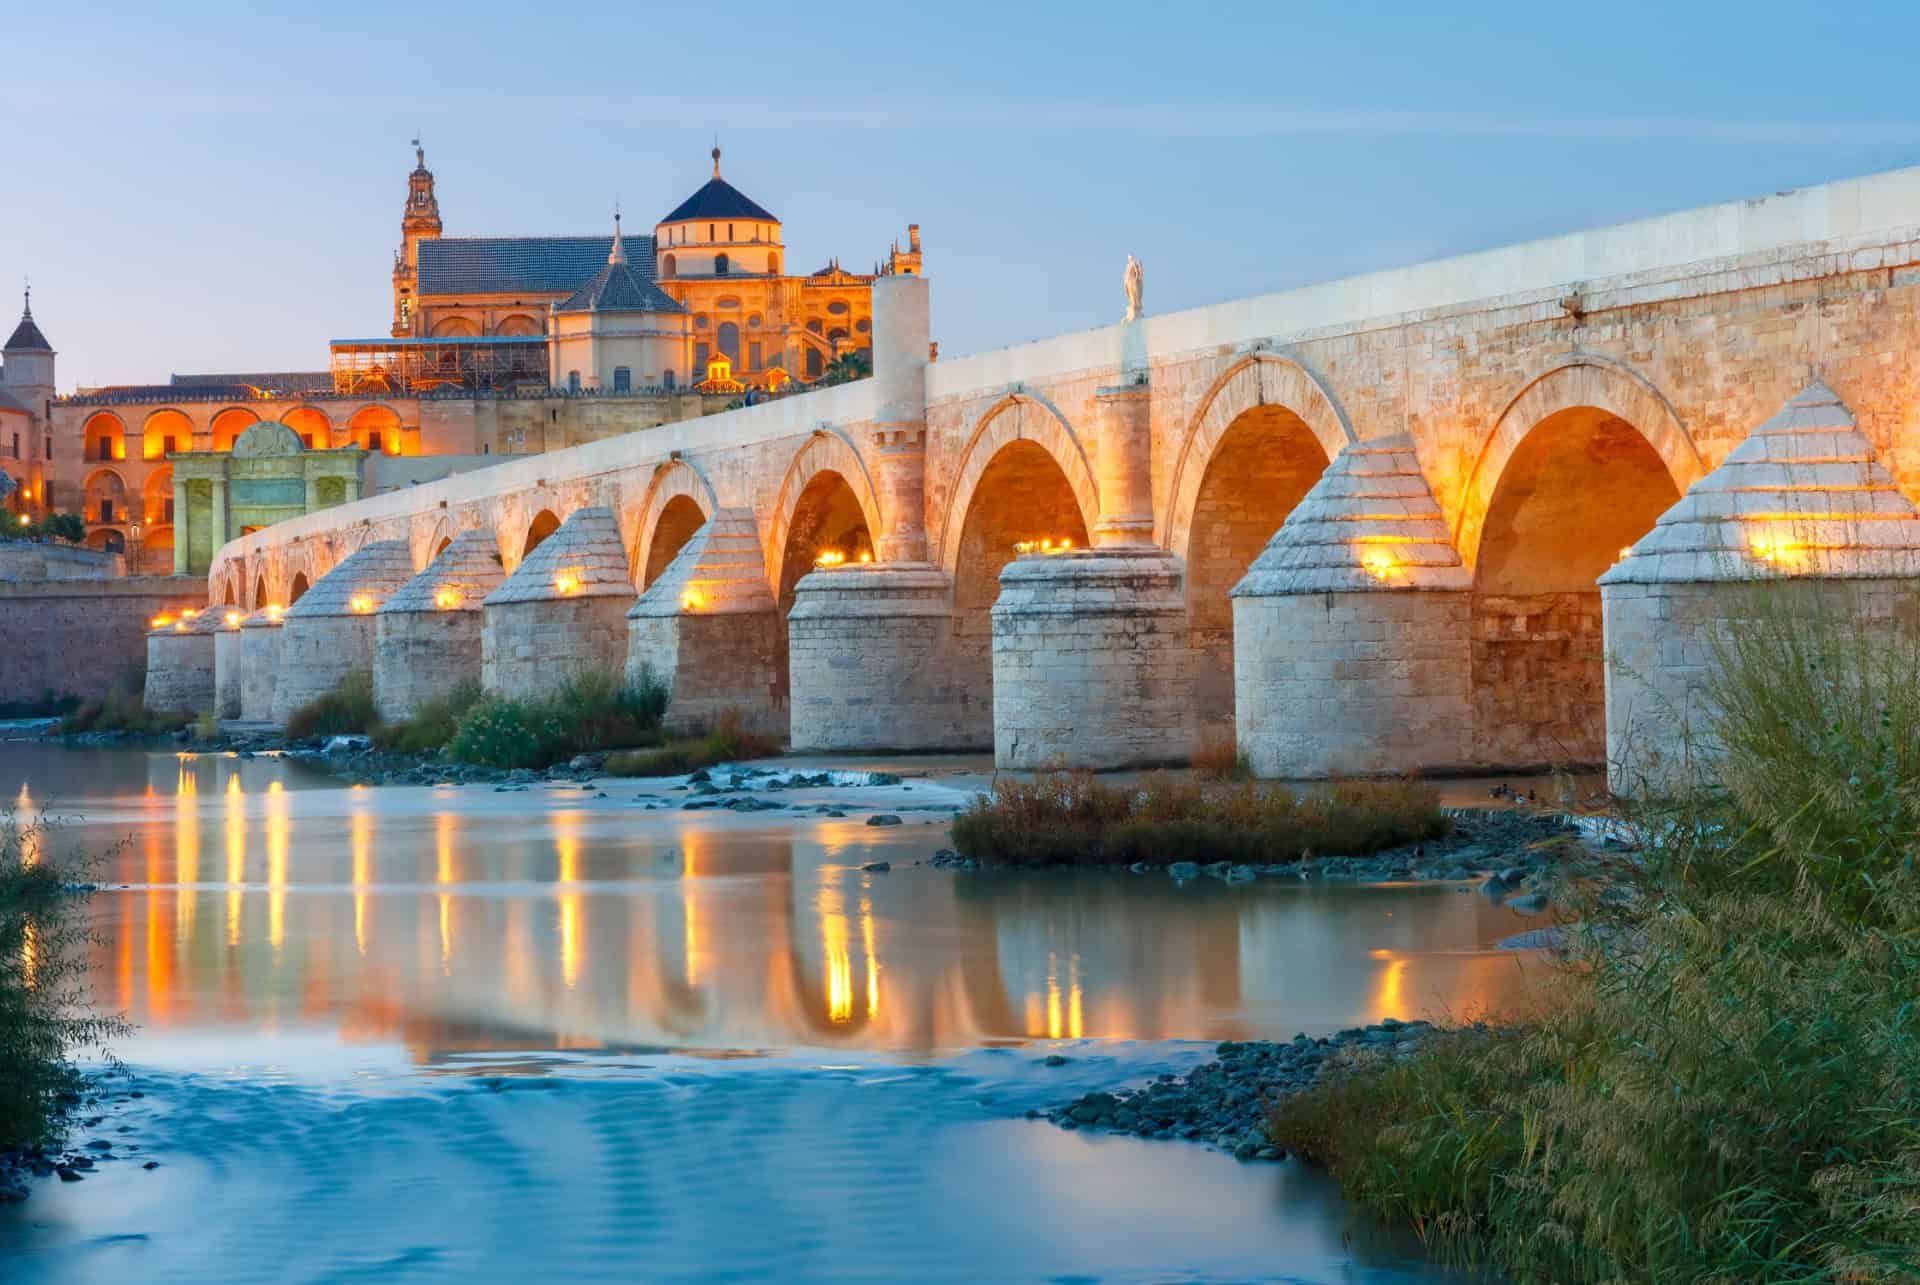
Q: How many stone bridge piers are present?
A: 11